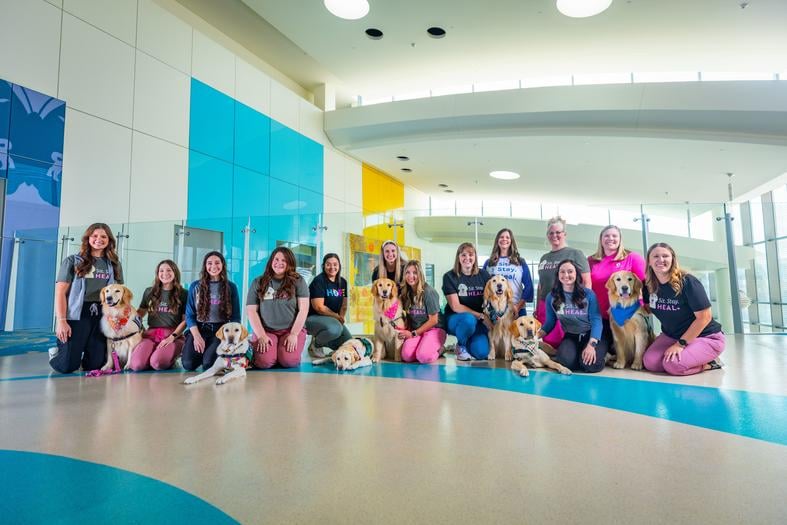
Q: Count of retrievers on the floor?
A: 7